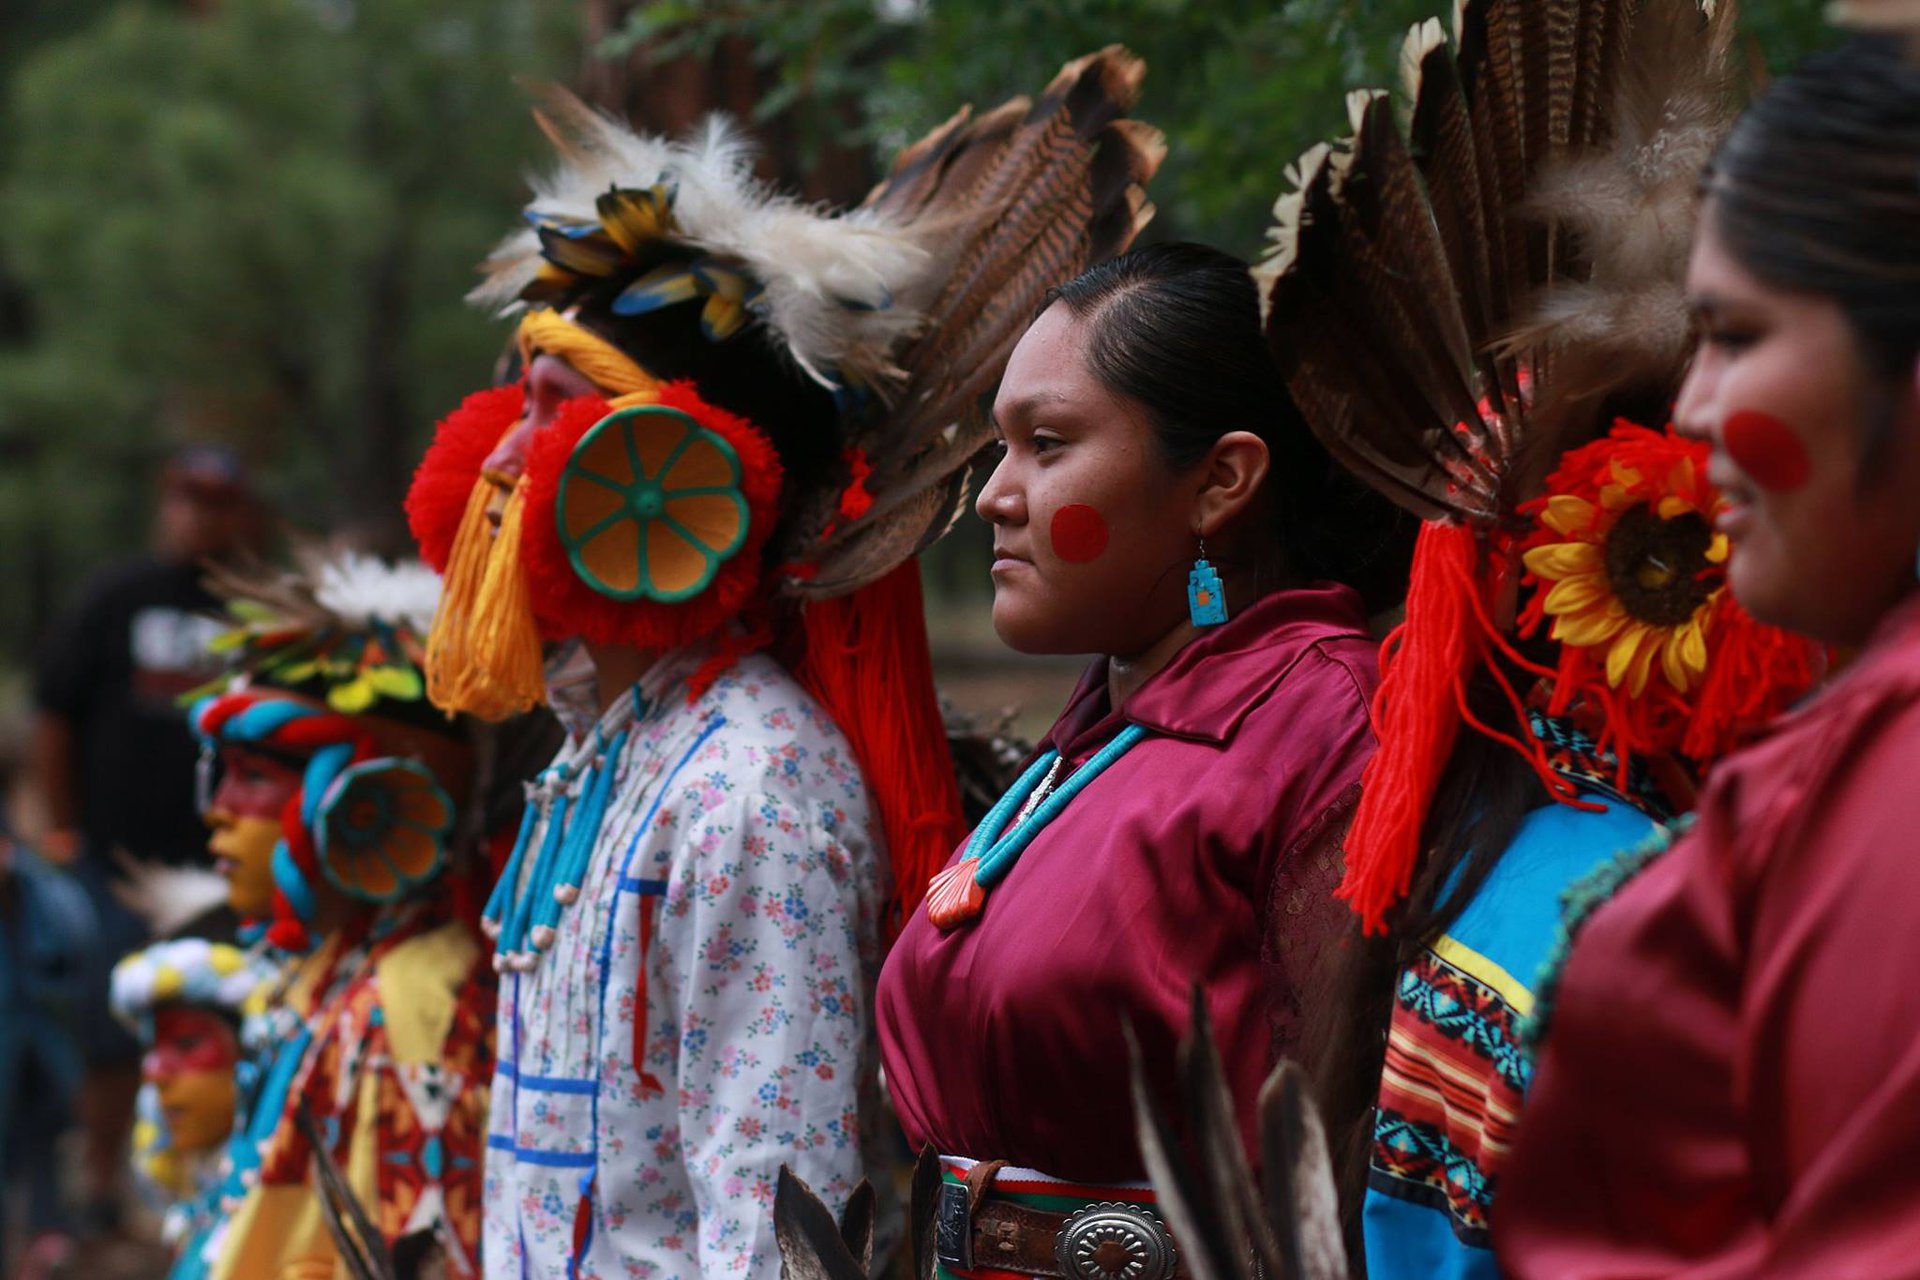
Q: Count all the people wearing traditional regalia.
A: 6